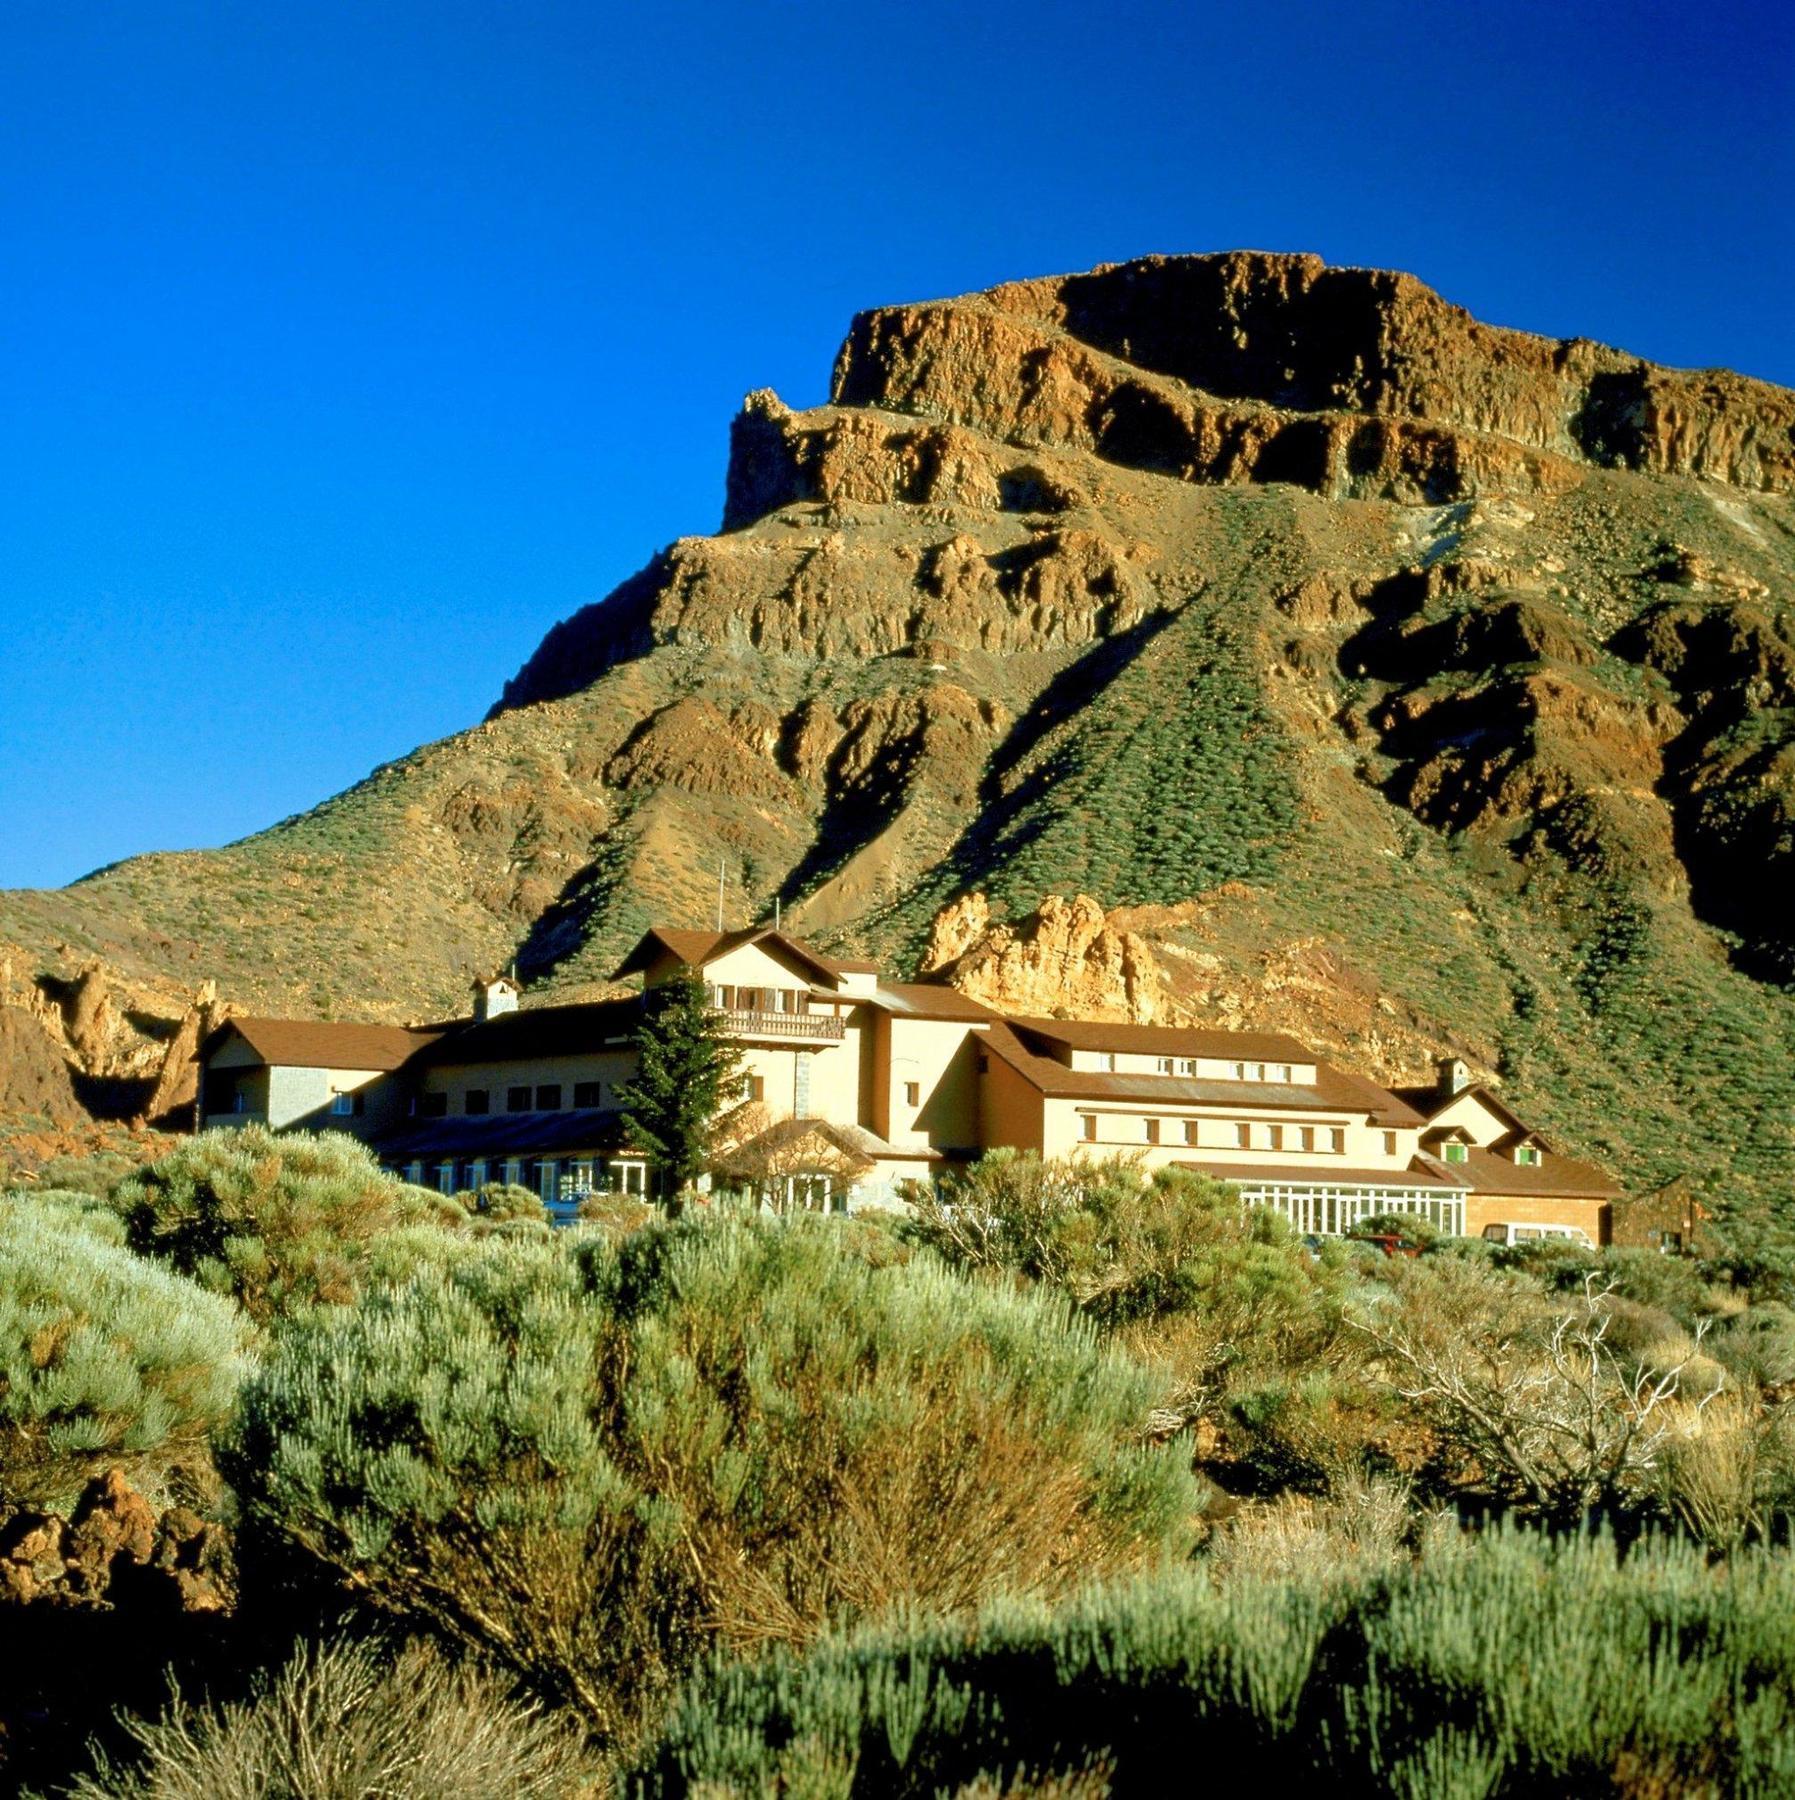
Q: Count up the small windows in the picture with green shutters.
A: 2